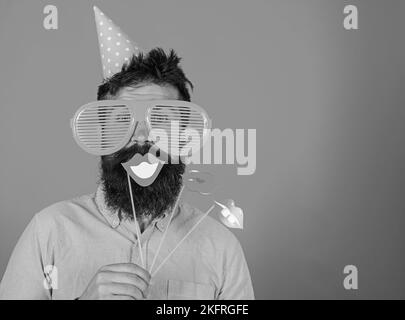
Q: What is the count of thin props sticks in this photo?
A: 3